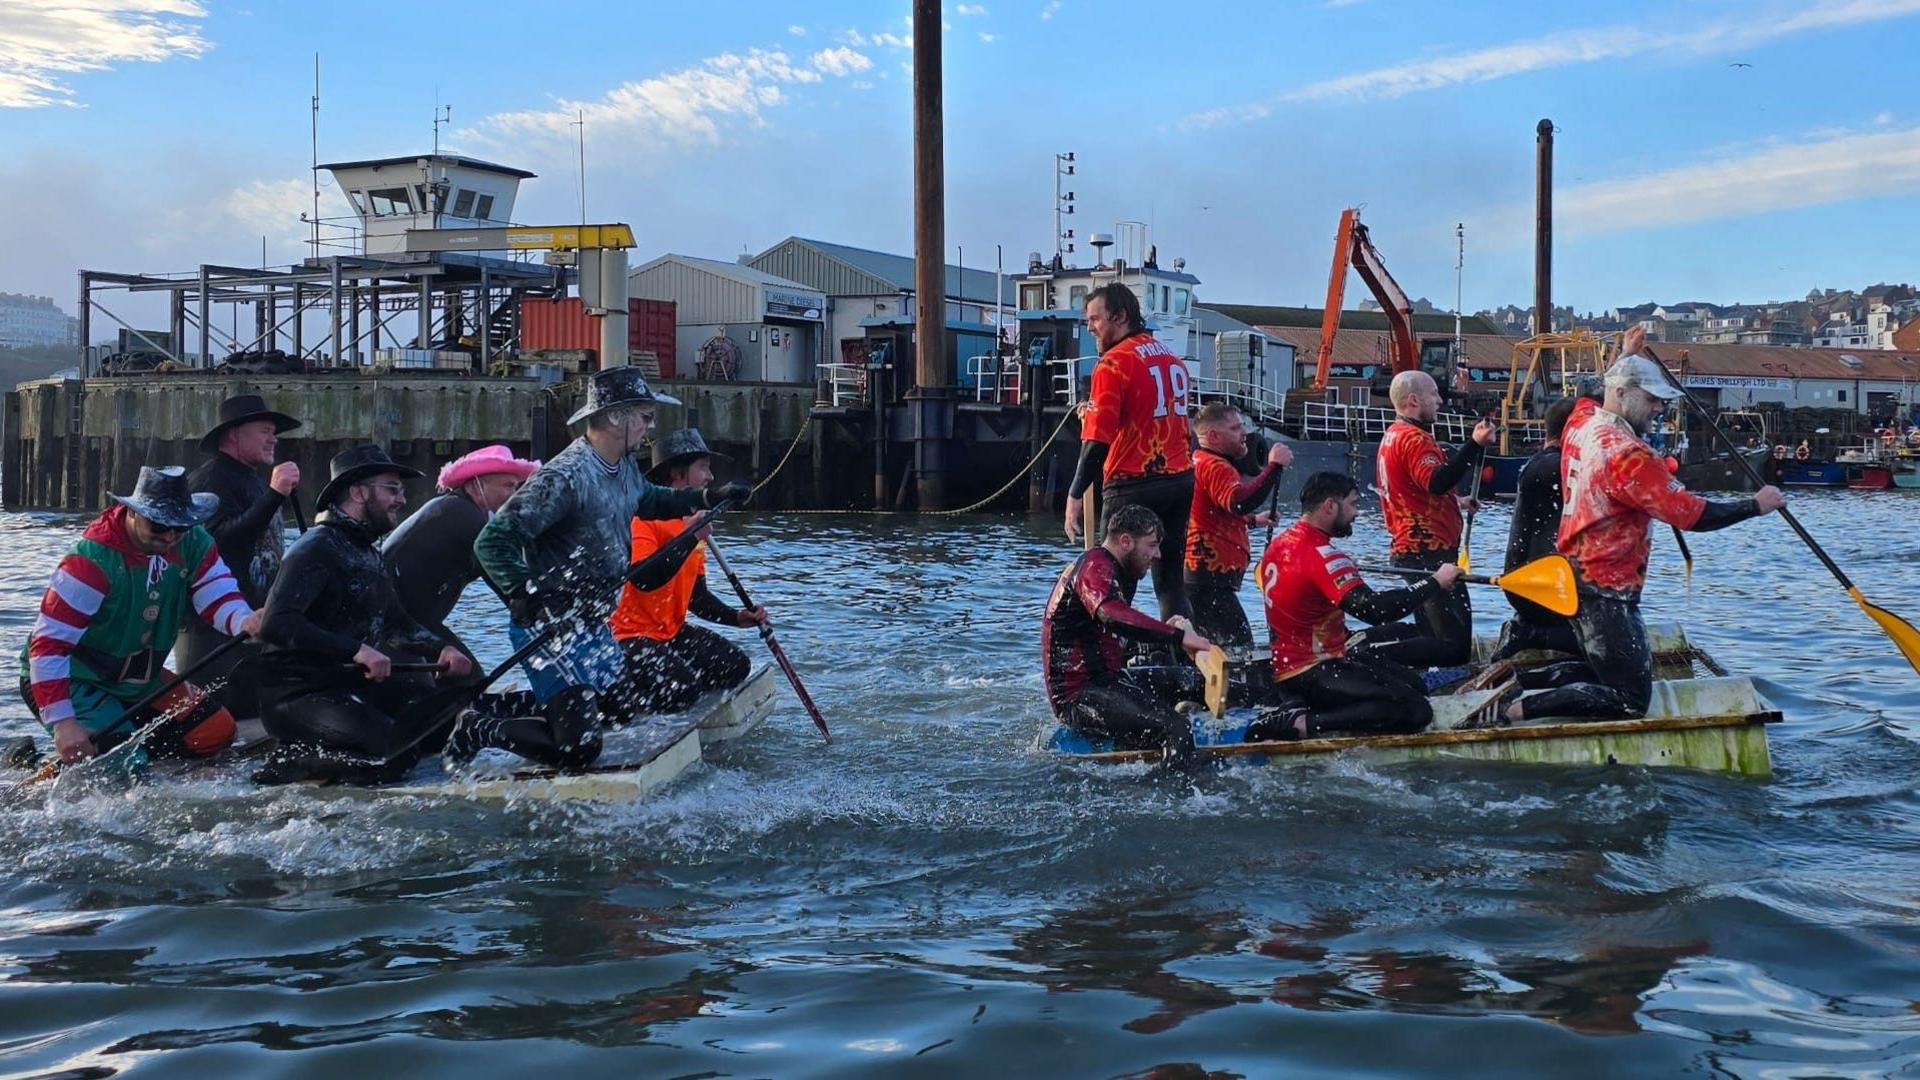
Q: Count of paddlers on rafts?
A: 13